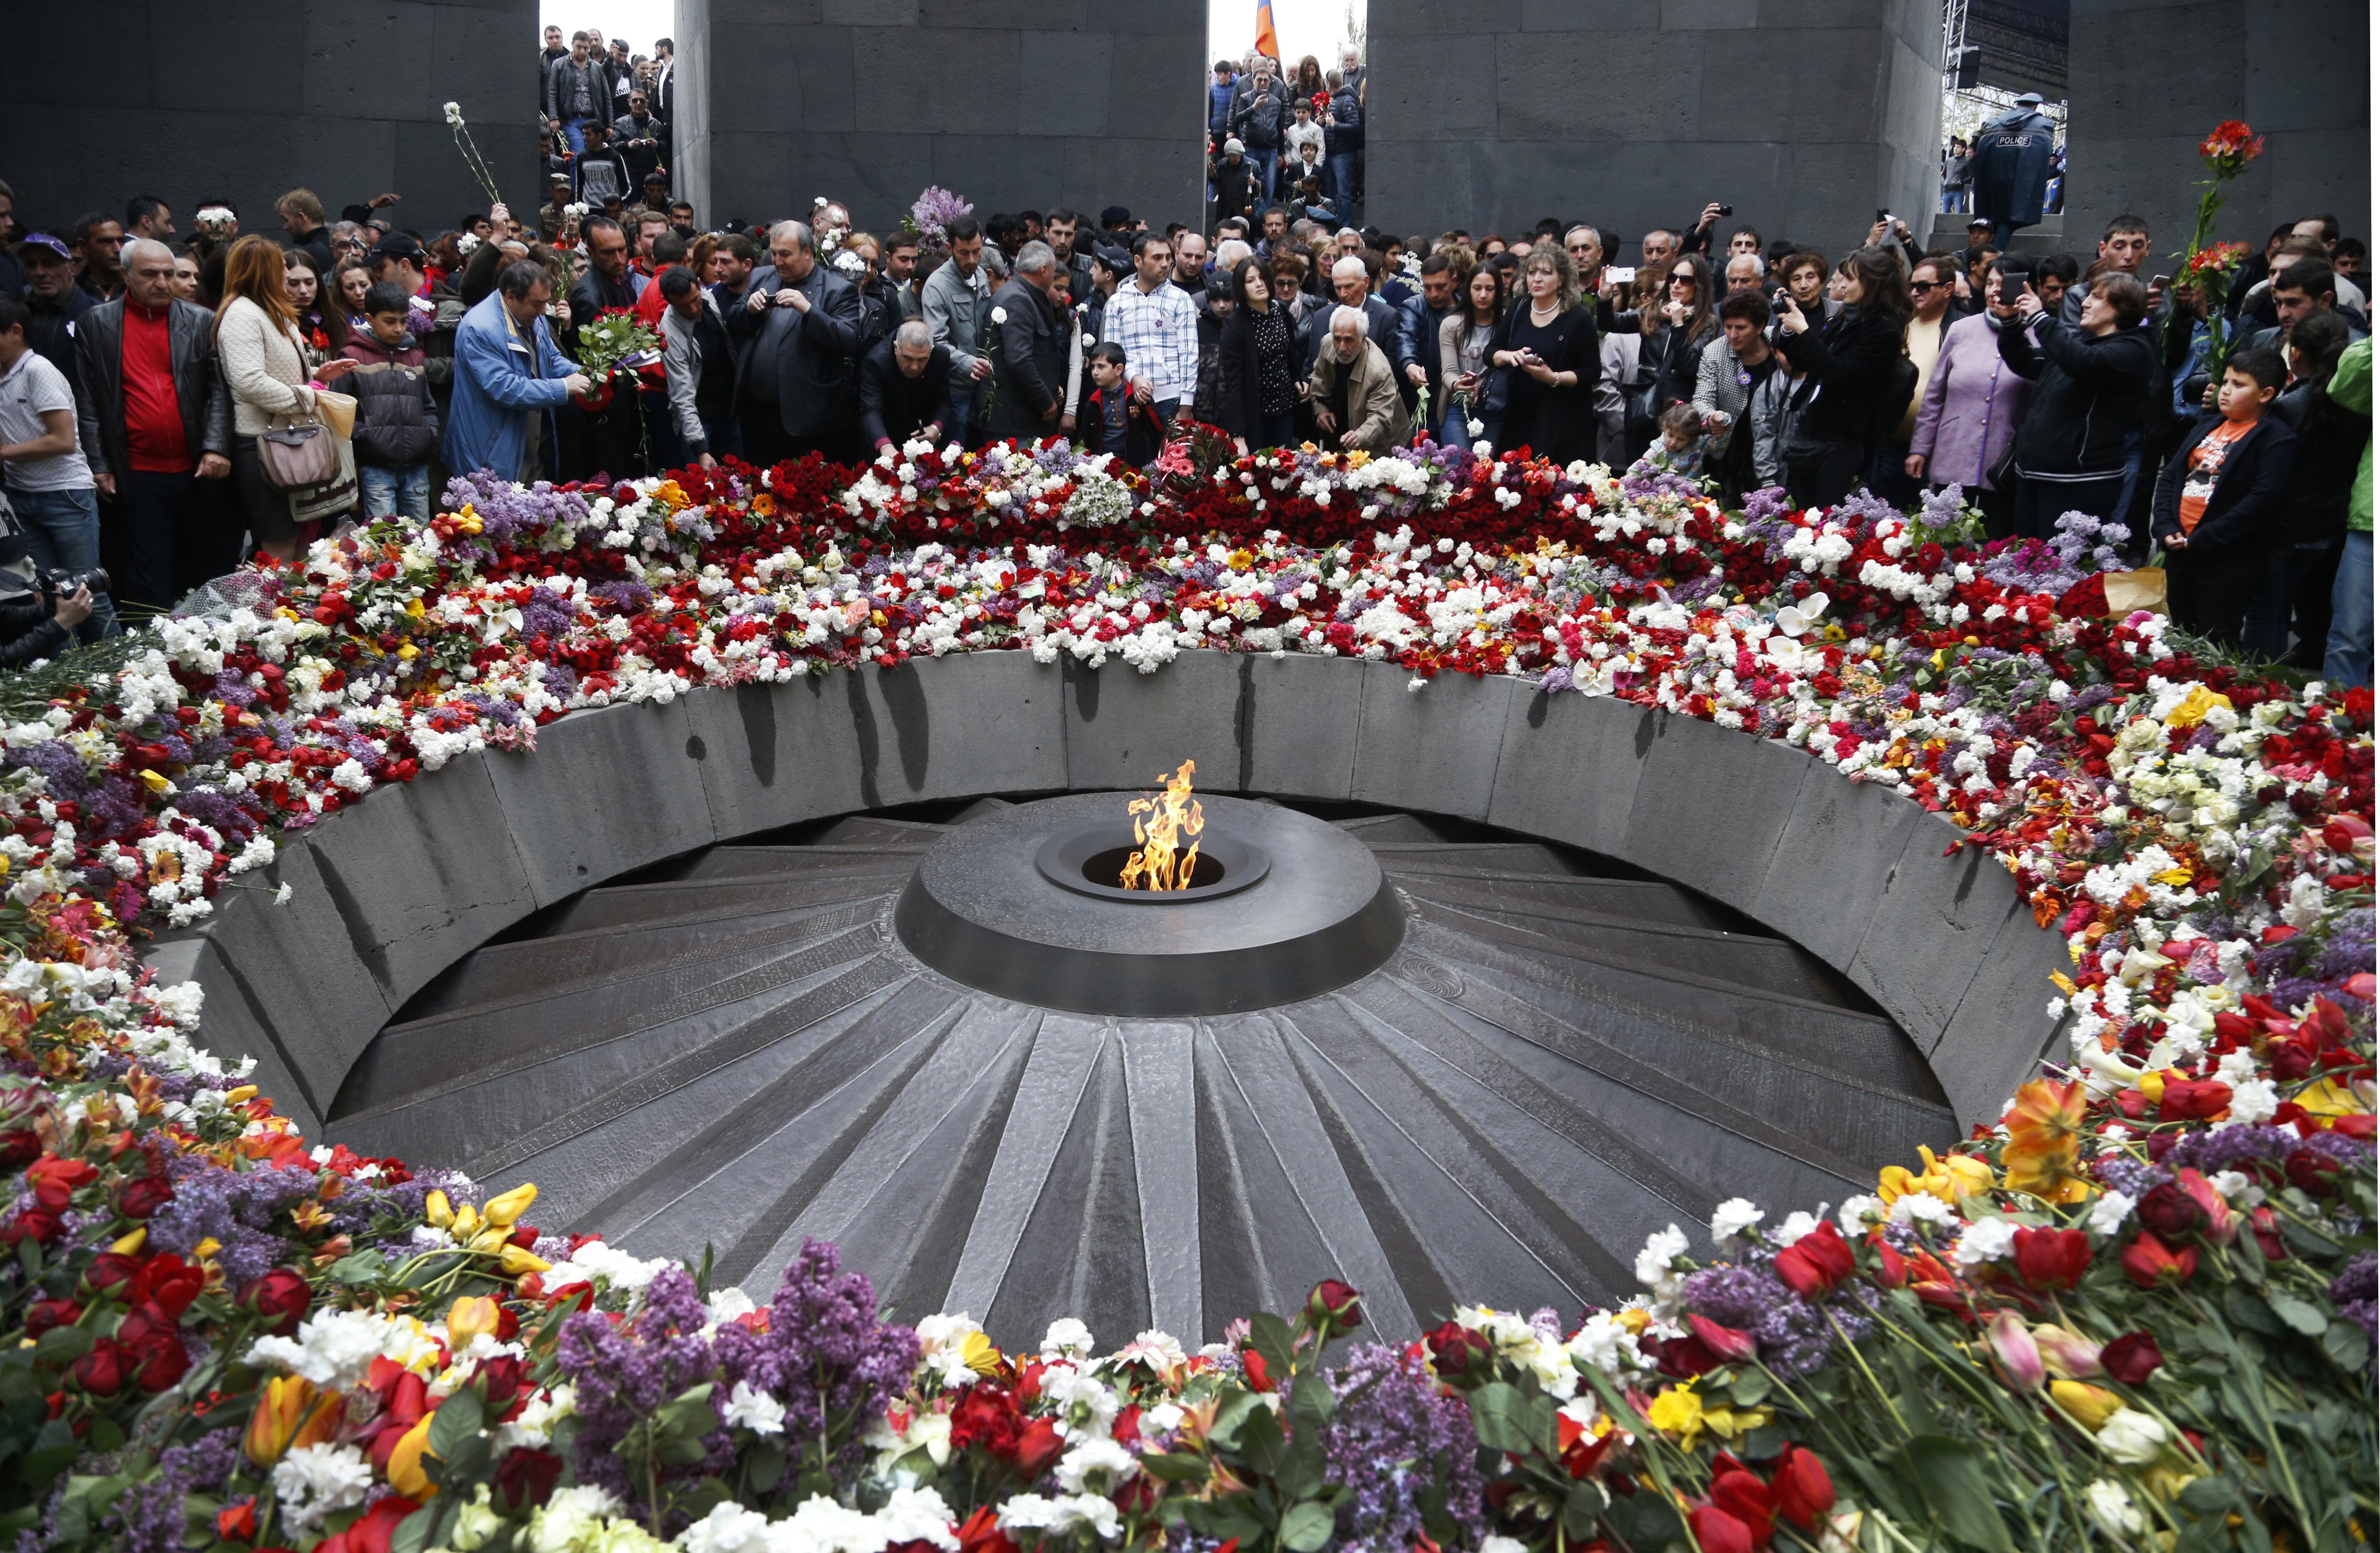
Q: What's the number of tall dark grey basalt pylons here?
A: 4